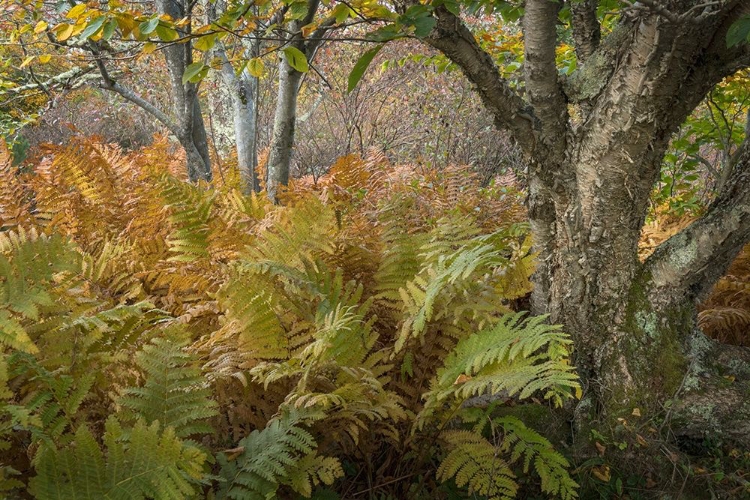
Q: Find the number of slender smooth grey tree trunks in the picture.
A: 3